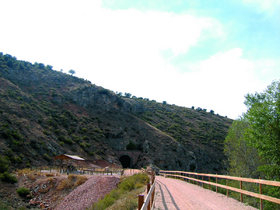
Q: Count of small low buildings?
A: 1